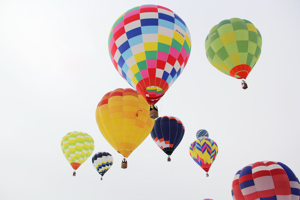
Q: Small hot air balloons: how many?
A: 5